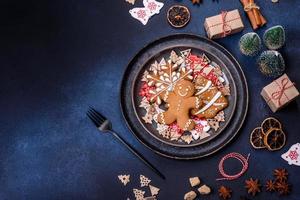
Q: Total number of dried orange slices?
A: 4